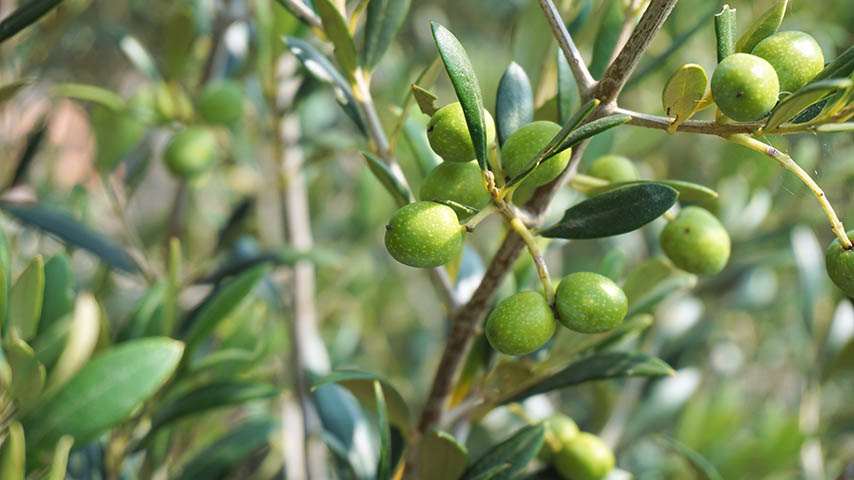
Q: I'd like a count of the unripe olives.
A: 15